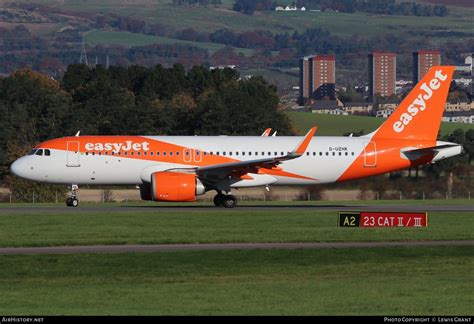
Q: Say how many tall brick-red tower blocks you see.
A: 3